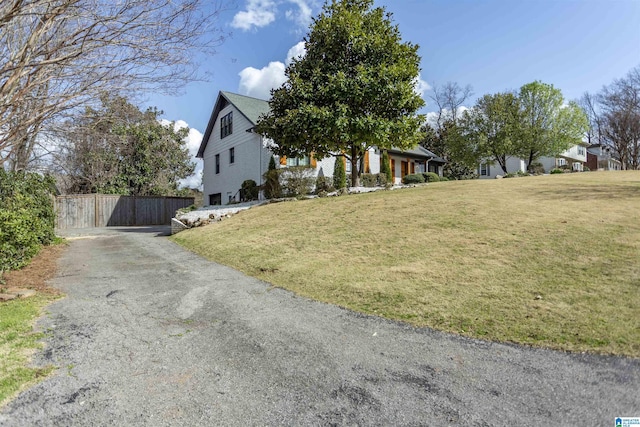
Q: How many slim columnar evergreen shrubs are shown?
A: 3